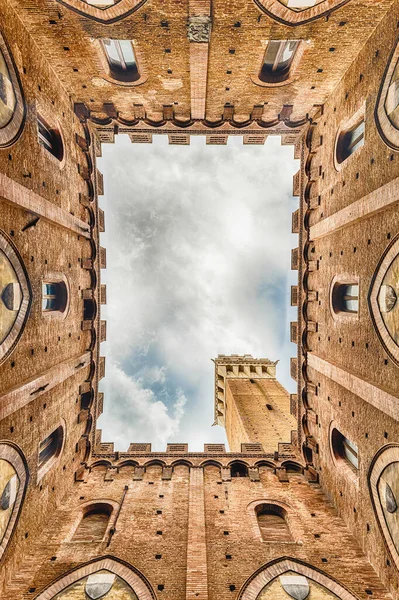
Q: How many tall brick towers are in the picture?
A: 1